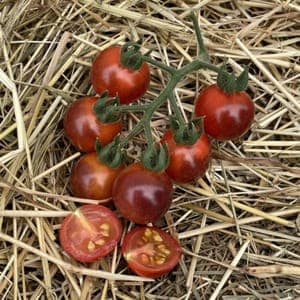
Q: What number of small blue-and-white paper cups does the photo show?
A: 0